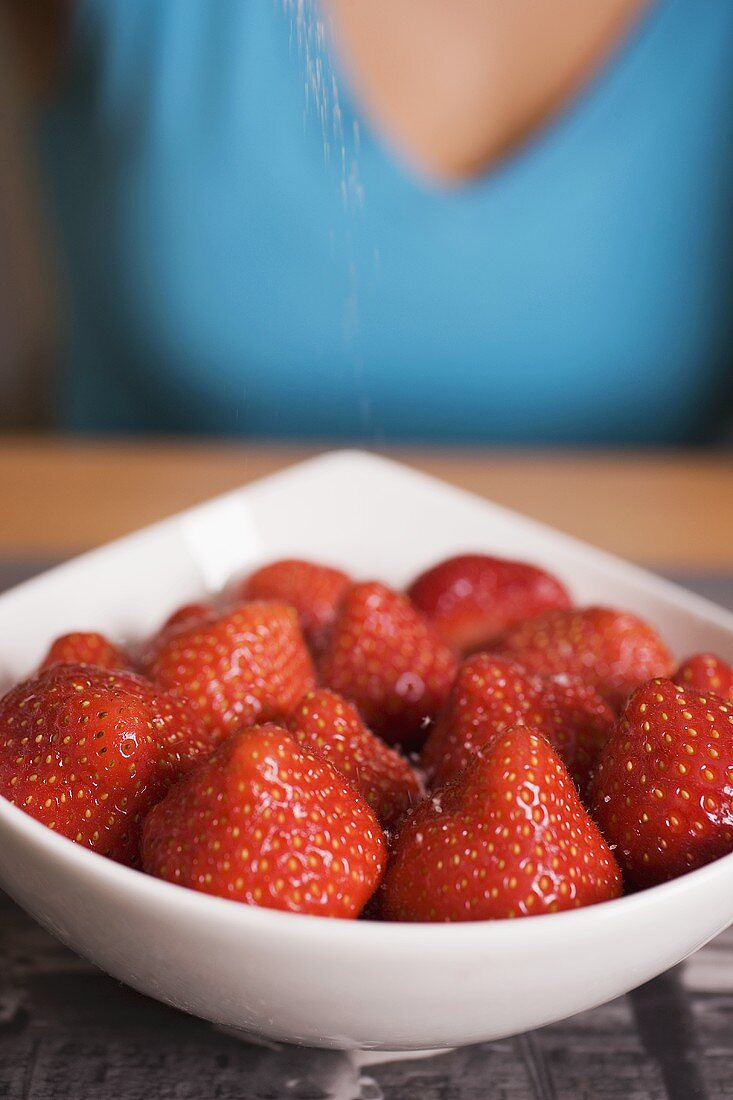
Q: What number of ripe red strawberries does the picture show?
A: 14